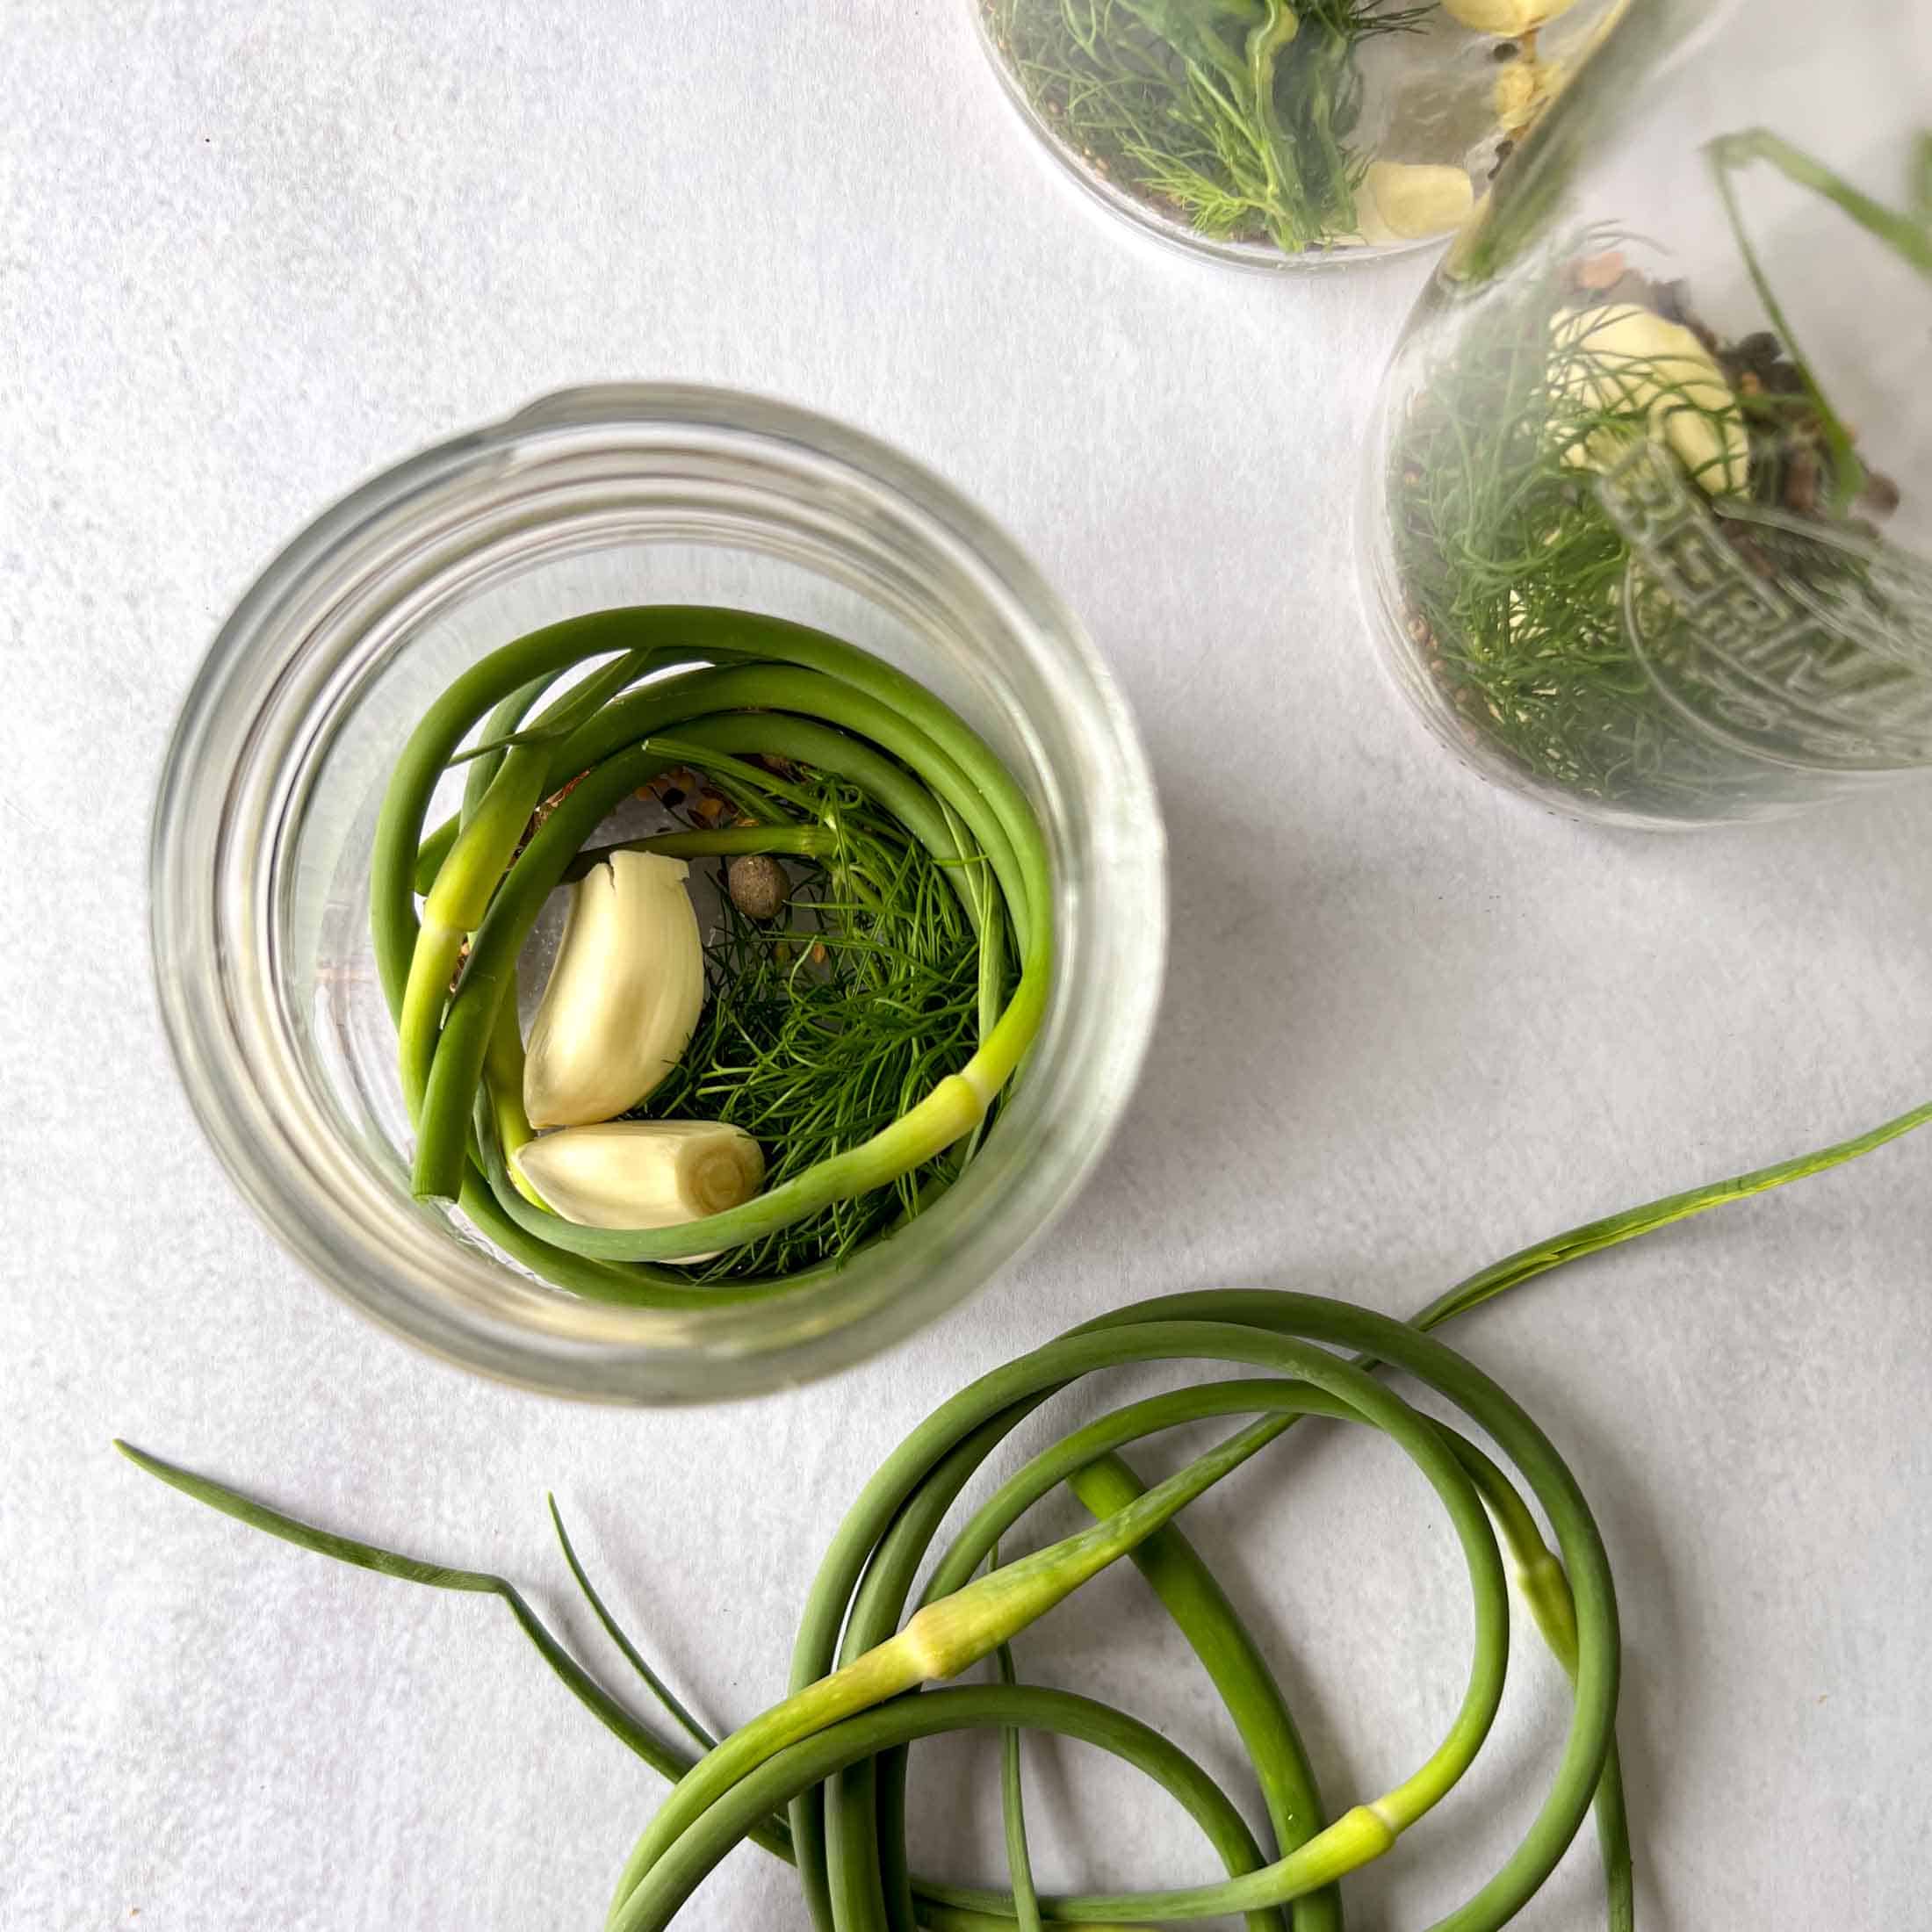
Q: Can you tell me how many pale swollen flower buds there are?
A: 5